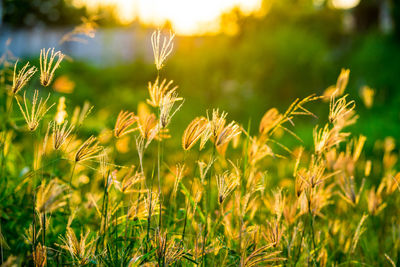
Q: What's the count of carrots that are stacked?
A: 0